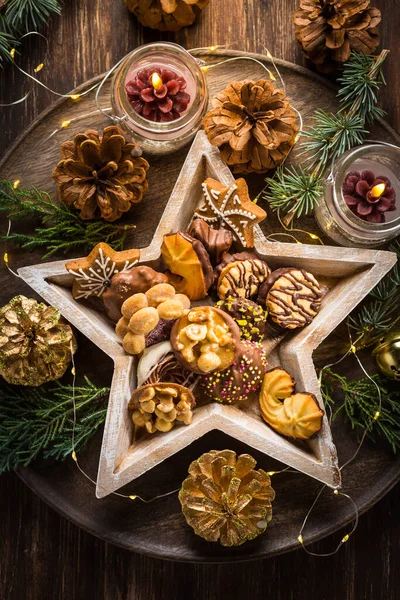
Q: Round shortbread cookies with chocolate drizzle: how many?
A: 2